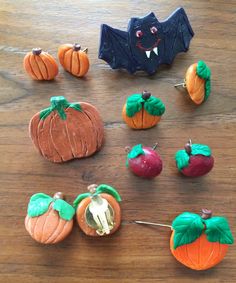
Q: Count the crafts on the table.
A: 11